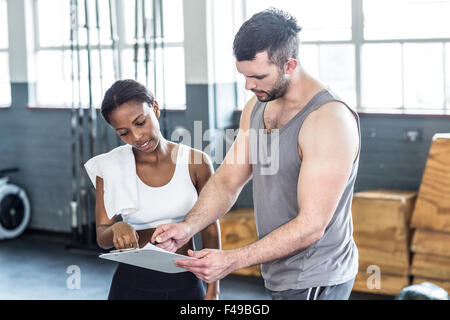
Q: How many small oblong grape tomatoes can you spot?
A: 0